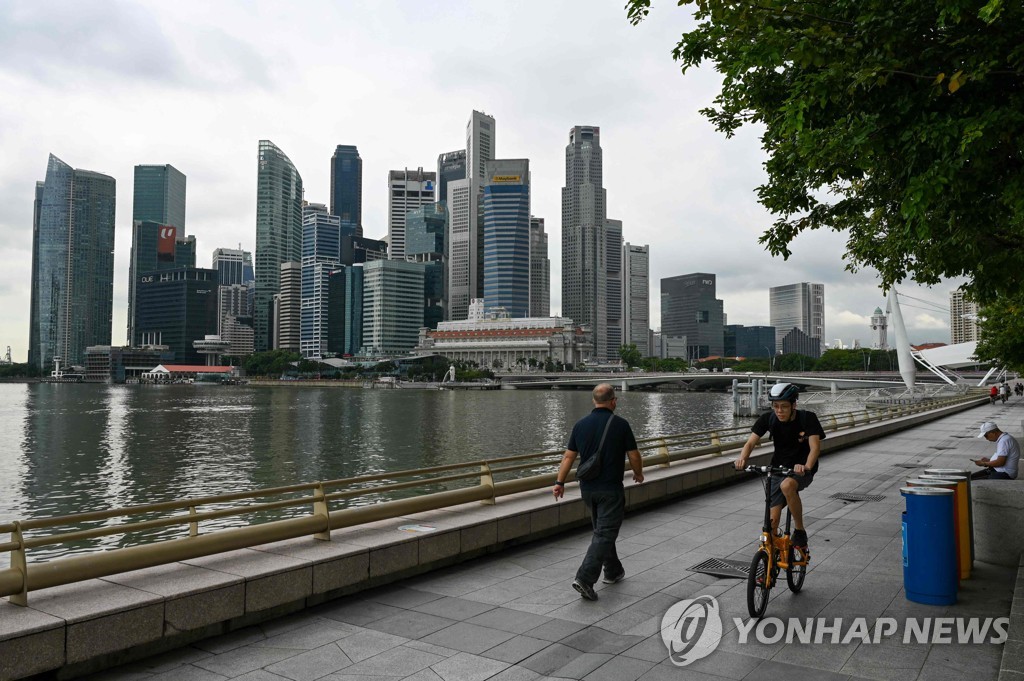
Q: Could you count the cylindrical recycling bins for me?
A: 4